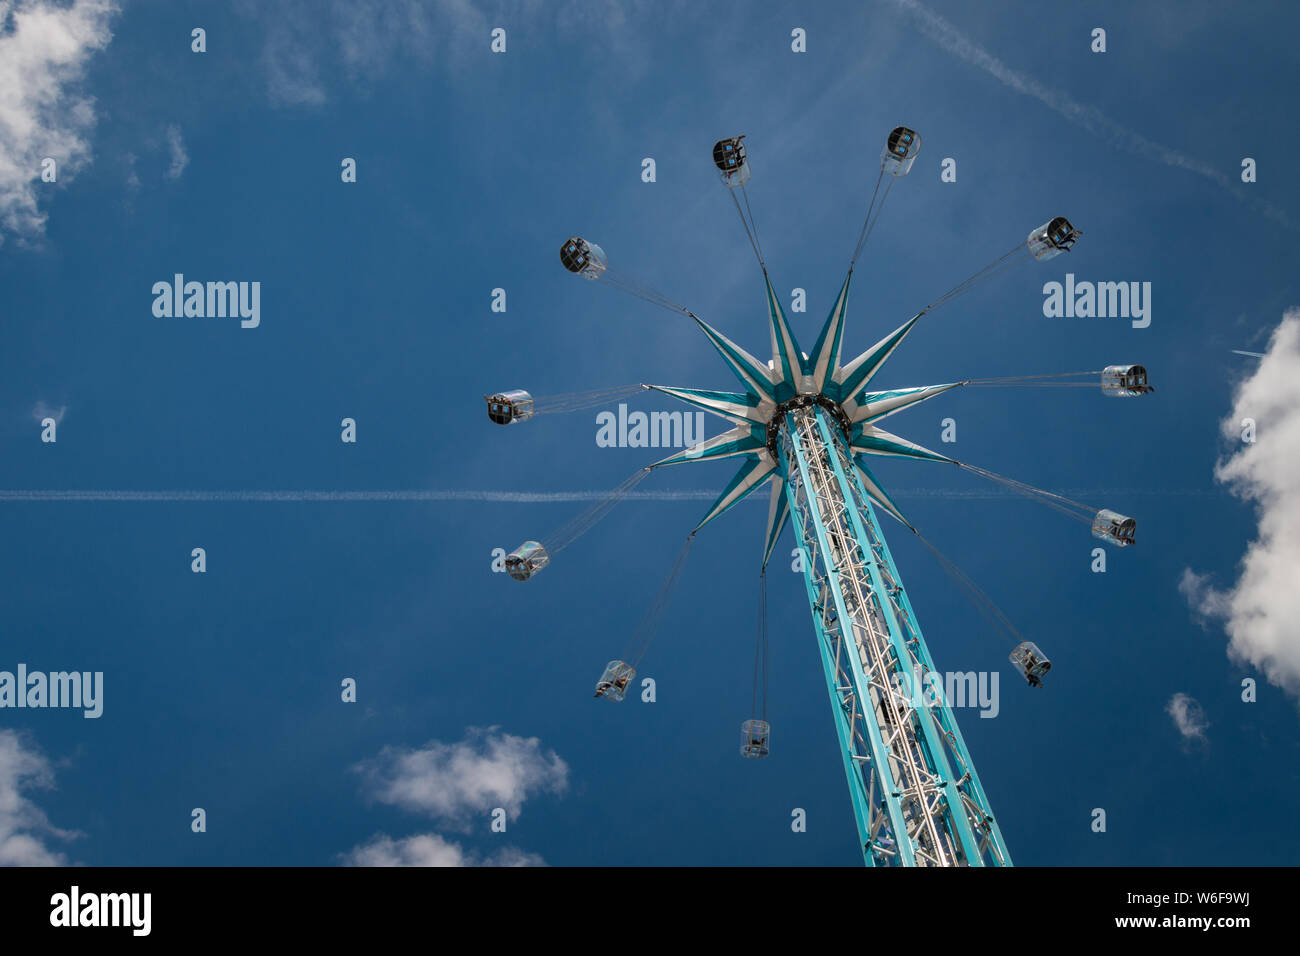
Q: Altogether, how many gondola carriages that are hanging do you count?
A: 11